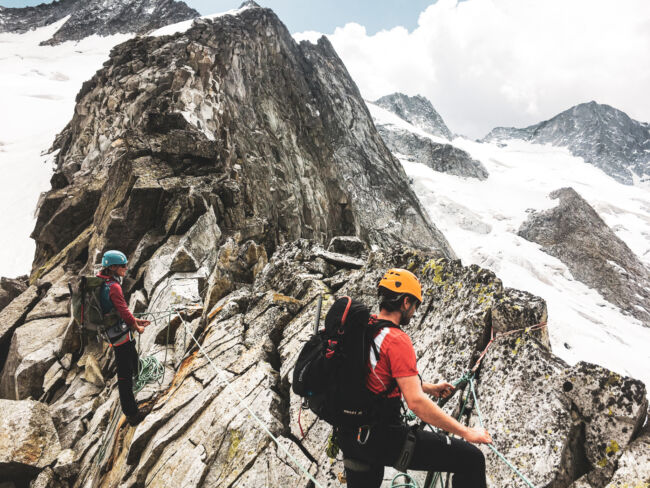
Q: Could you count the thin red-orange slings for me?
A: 1